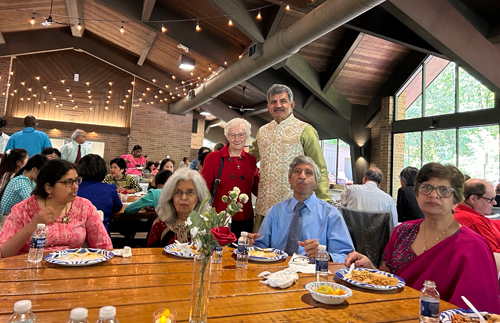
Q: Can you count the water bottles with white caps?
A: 6